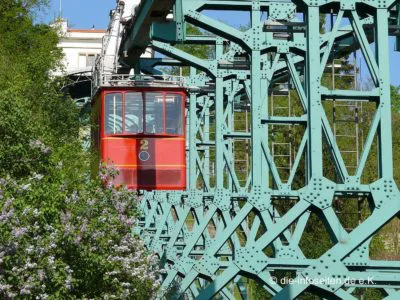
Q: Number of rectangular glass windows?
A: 4